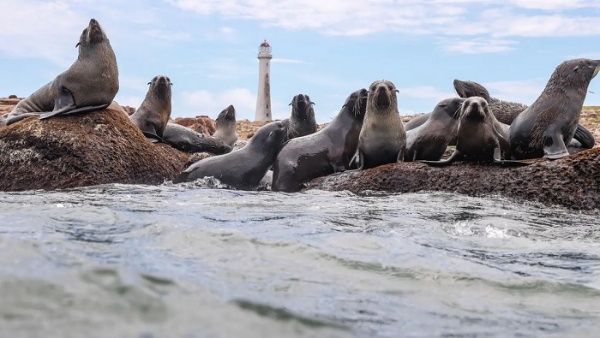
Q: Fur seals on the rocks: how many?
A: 12